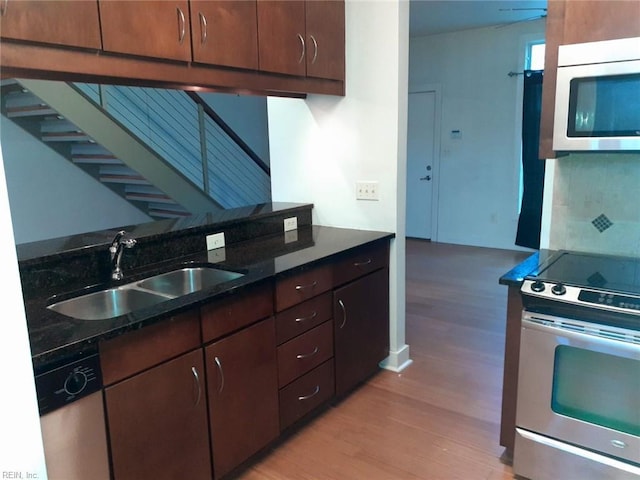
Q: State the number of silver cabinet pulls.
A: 13